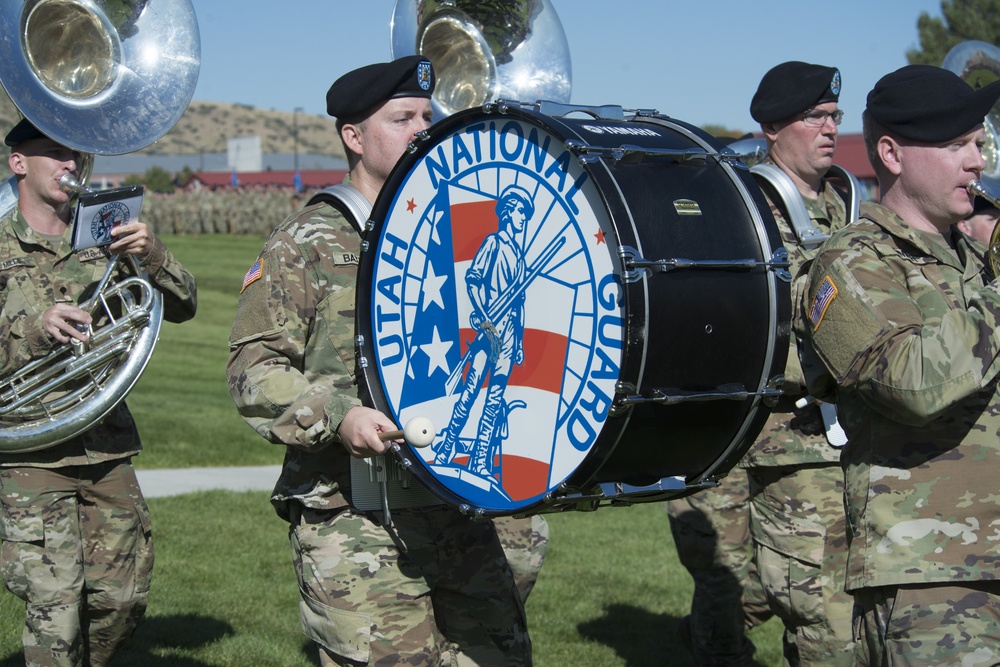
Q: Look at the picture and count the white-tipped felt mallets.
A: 1